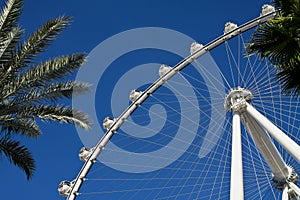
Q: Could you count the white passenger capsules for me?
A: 8